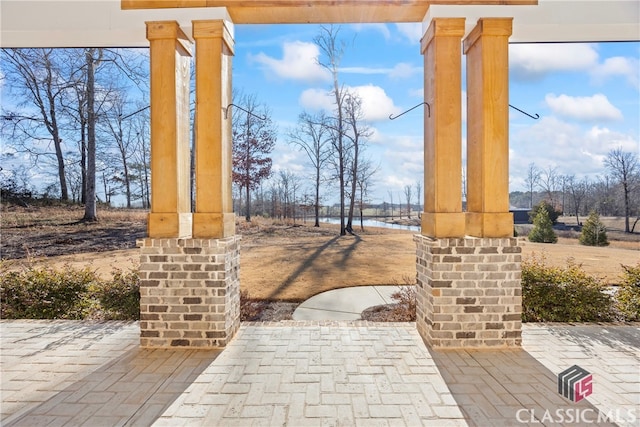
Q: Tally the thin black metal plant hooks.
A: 4